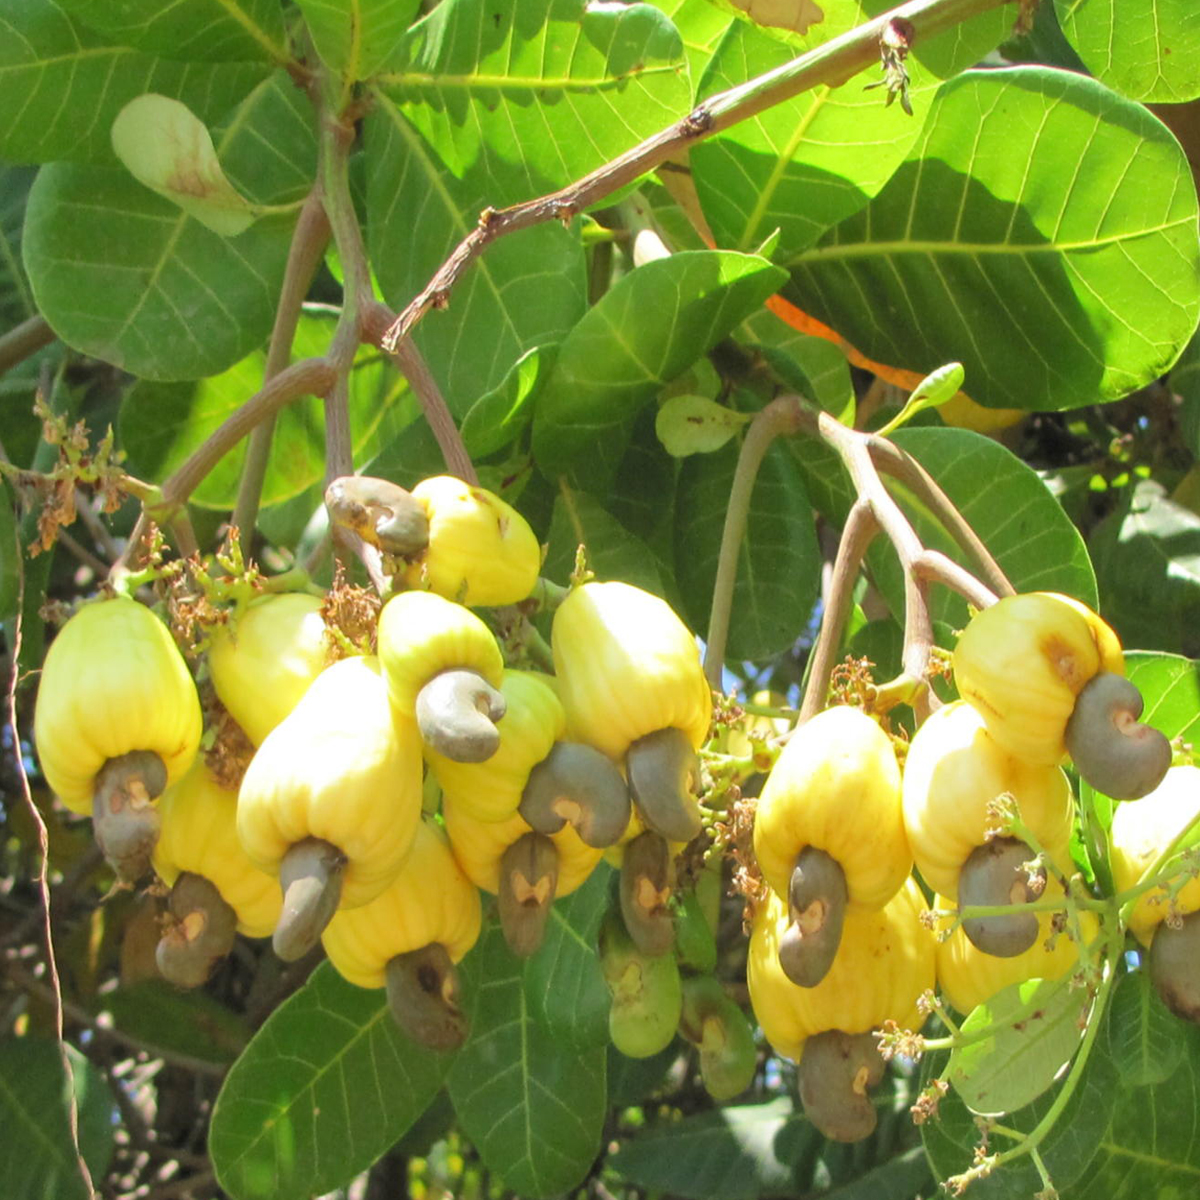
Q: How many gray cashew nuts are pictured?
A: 15